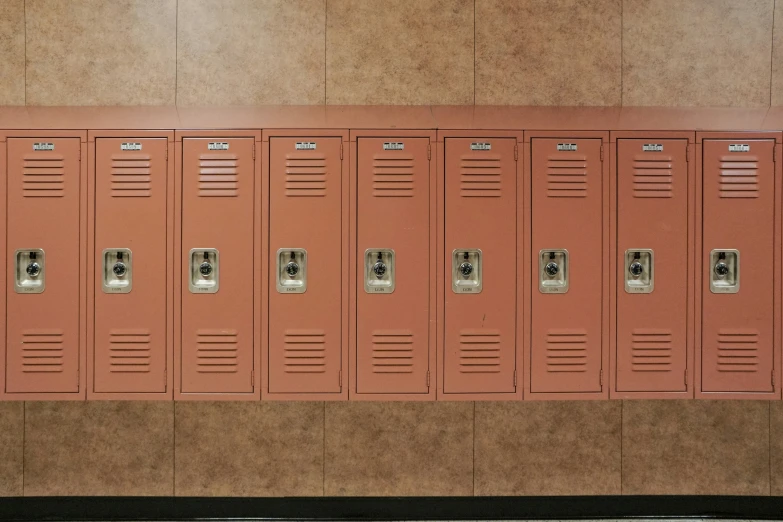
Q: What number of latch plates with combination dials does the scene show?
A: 9